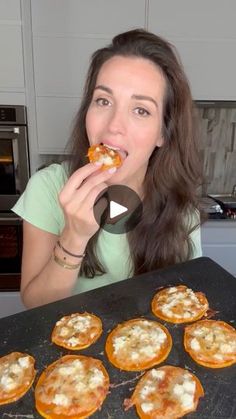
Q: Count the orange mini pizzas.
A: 8